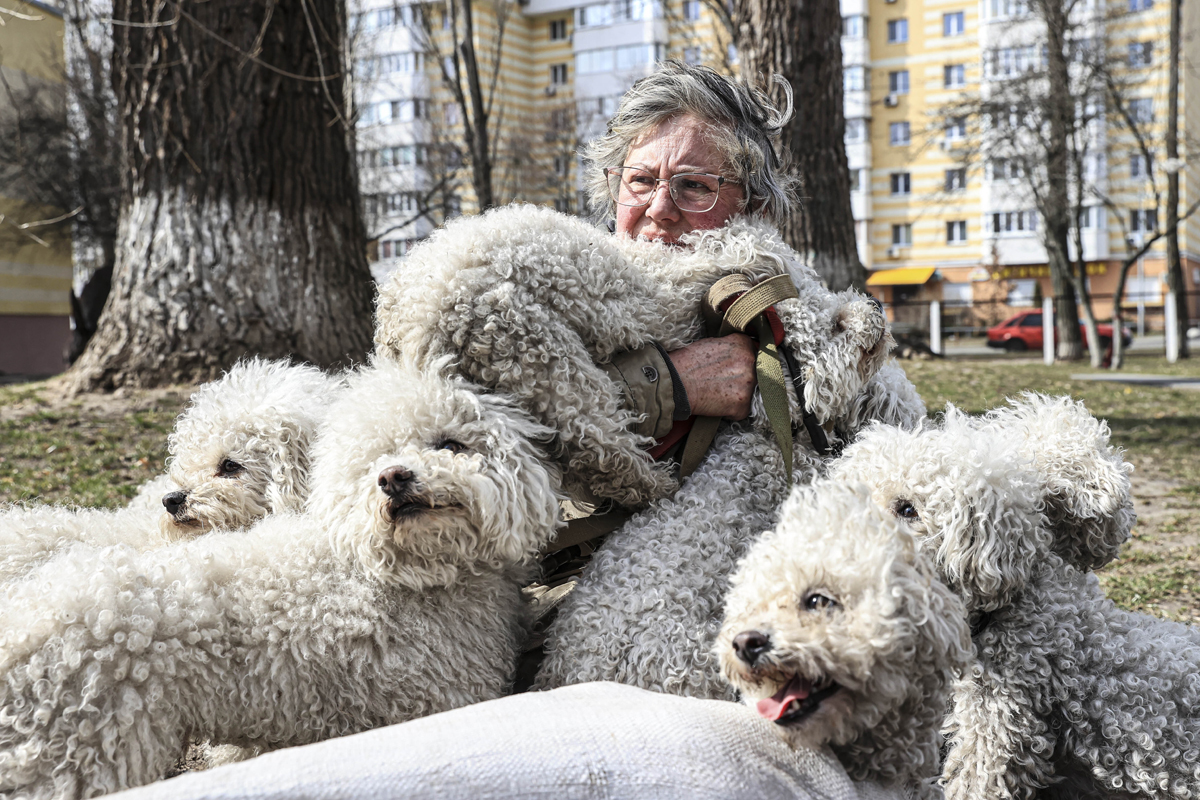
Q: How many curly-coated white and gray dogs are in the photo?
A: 7